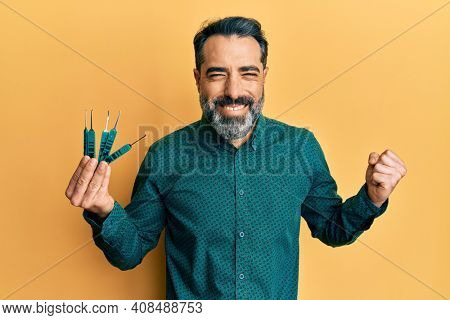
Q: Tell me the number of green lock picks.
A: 5